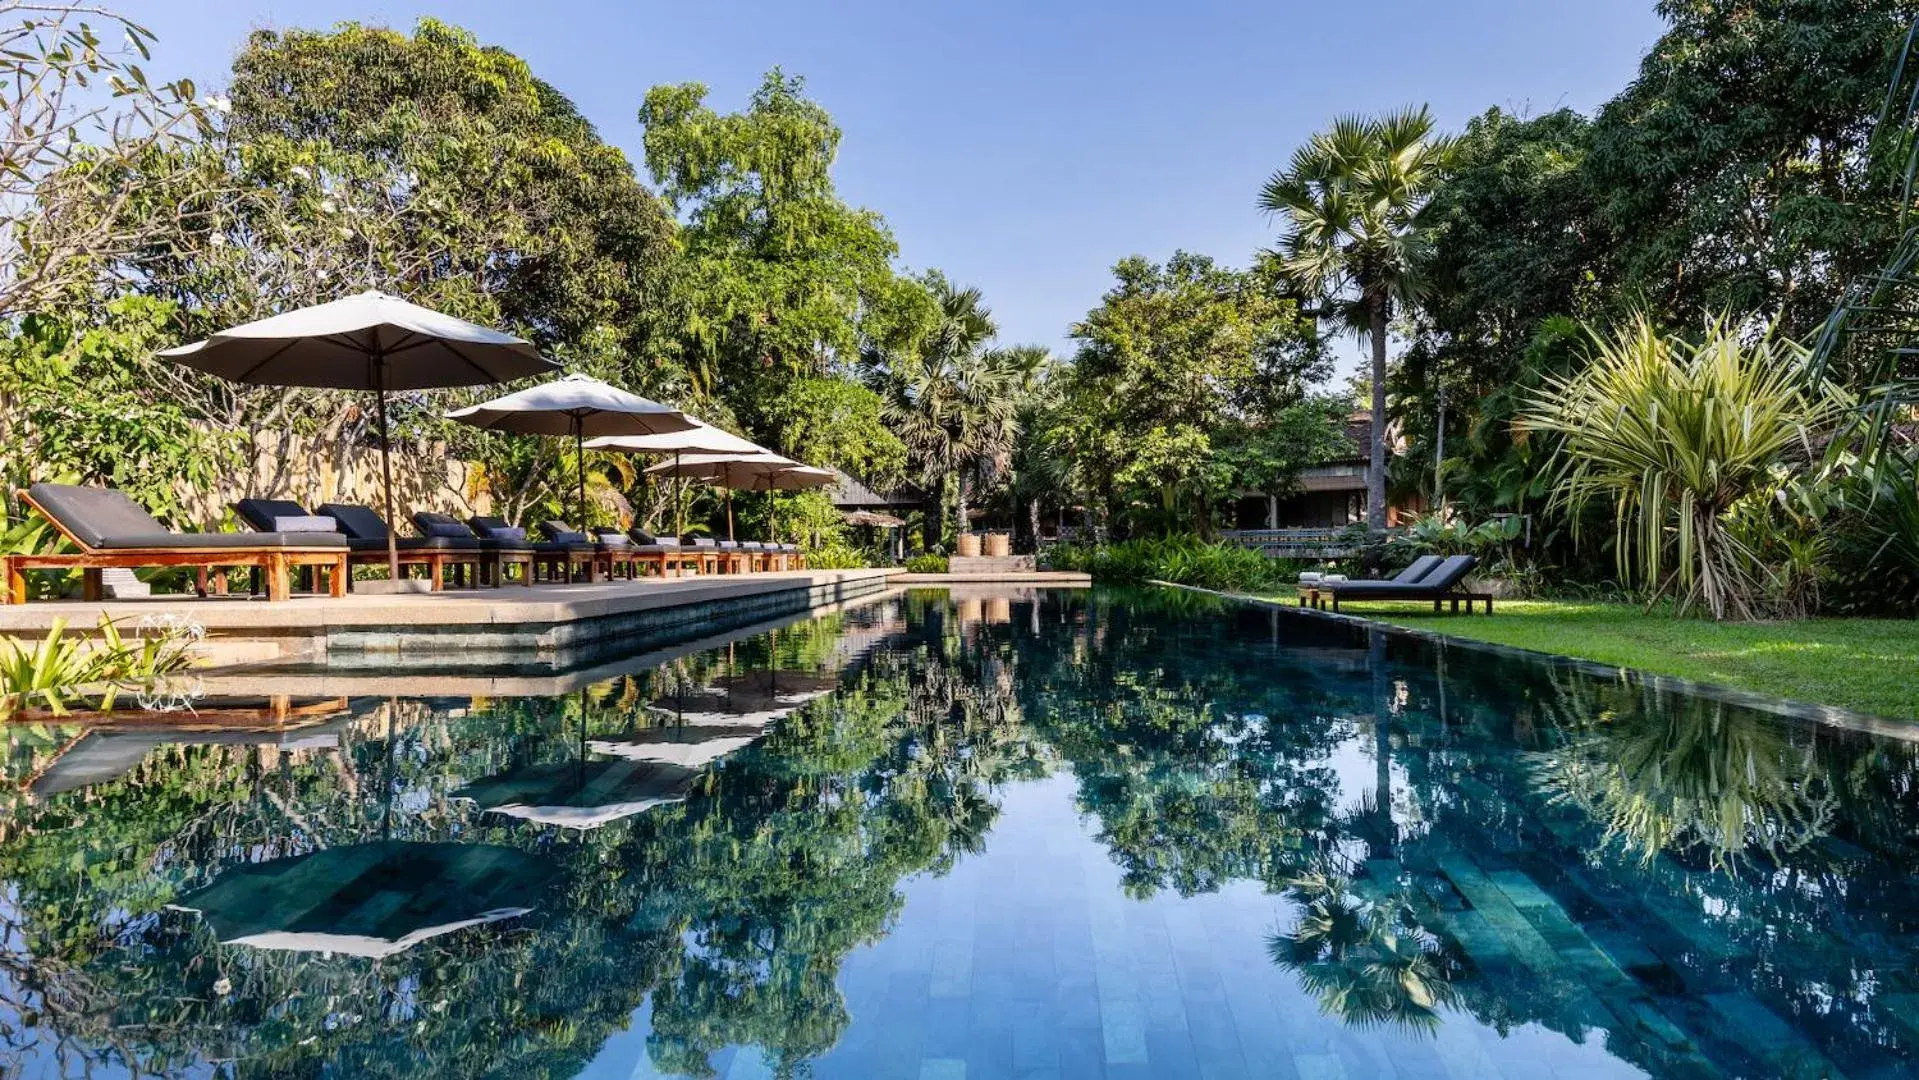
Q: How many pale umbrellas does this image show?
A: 5